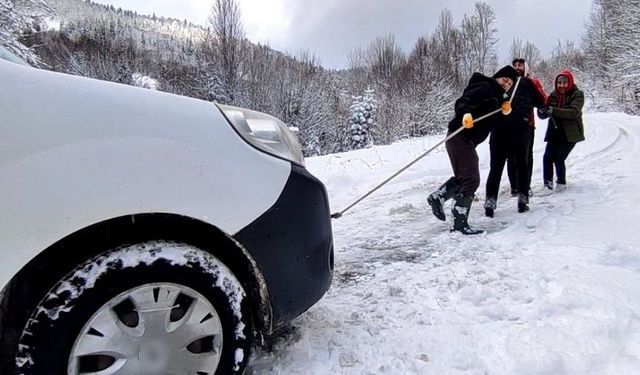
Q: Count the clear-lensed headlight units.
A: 1